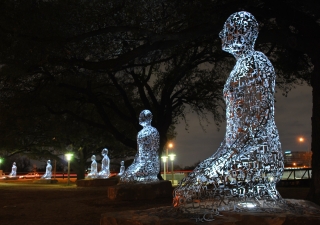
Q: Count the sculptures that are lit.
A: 7